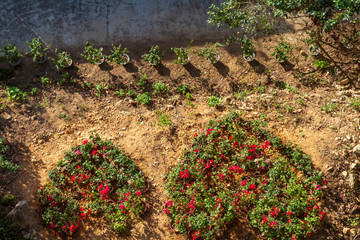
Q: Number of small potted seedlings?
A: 12